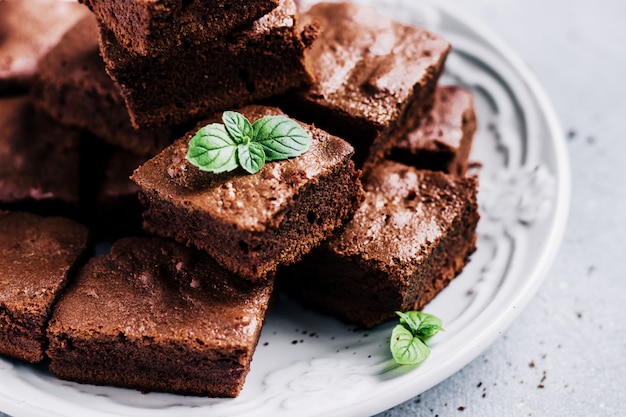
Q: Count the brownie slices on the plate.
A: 12